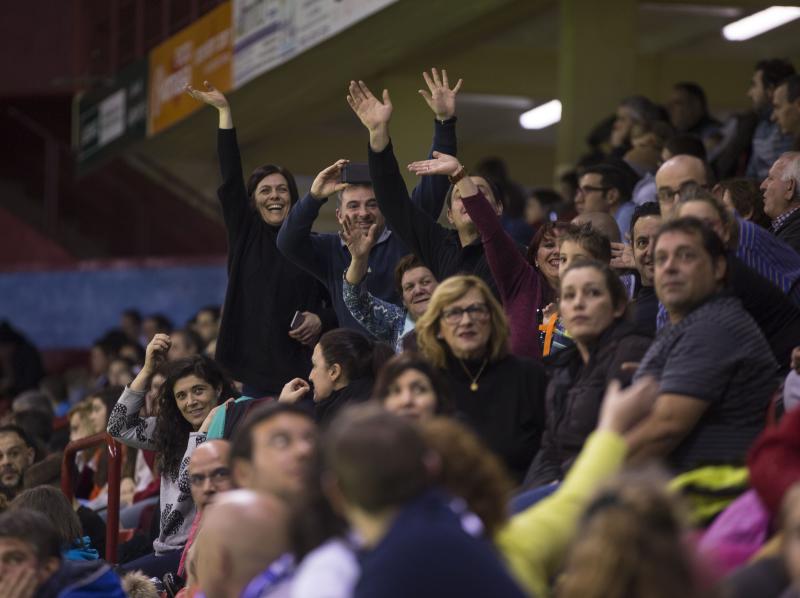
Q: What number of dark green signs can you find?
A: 1